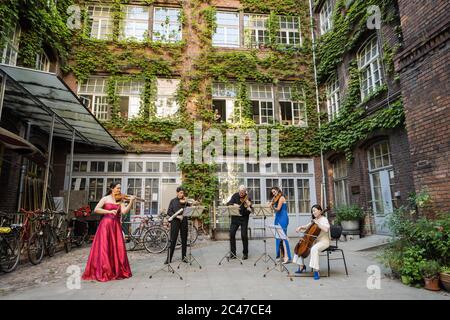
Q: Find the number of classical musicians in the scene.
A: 5